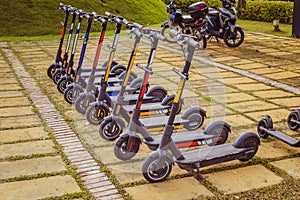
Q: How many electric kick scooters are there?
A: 11